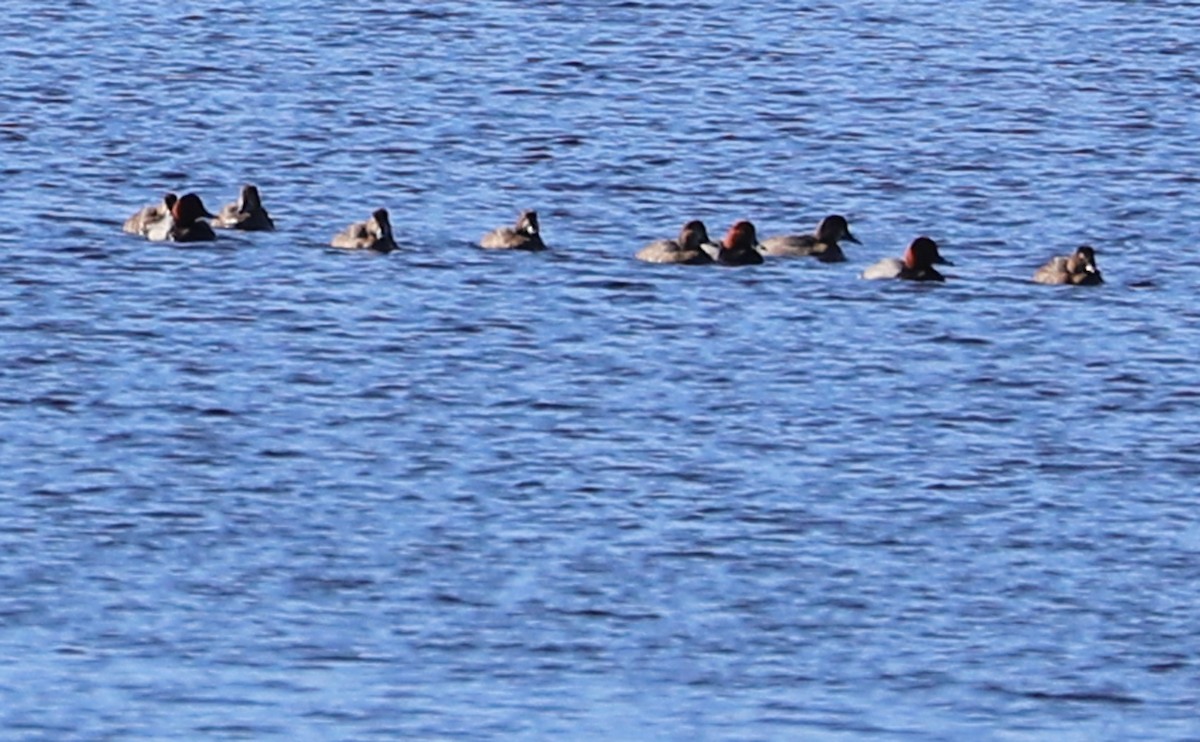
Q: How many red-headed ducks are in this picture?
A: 3